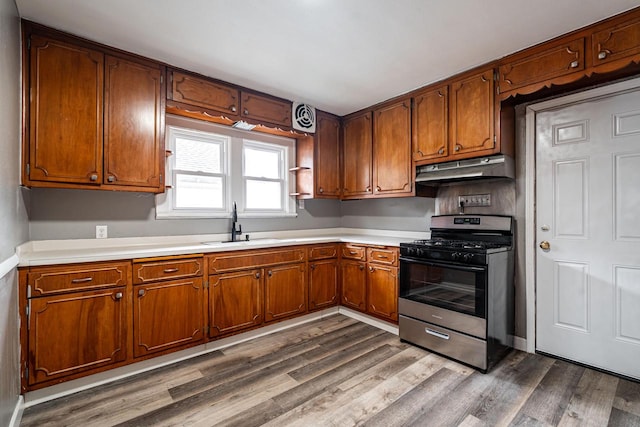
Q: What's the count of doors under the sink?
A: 2